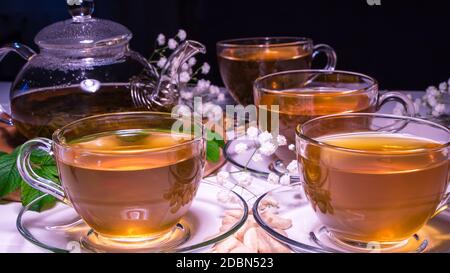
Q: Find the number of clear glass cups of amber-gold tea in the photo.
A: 4